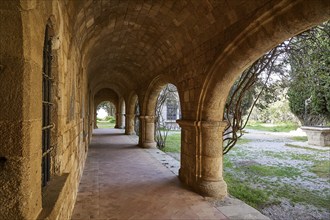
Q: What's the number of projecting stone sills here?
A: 1